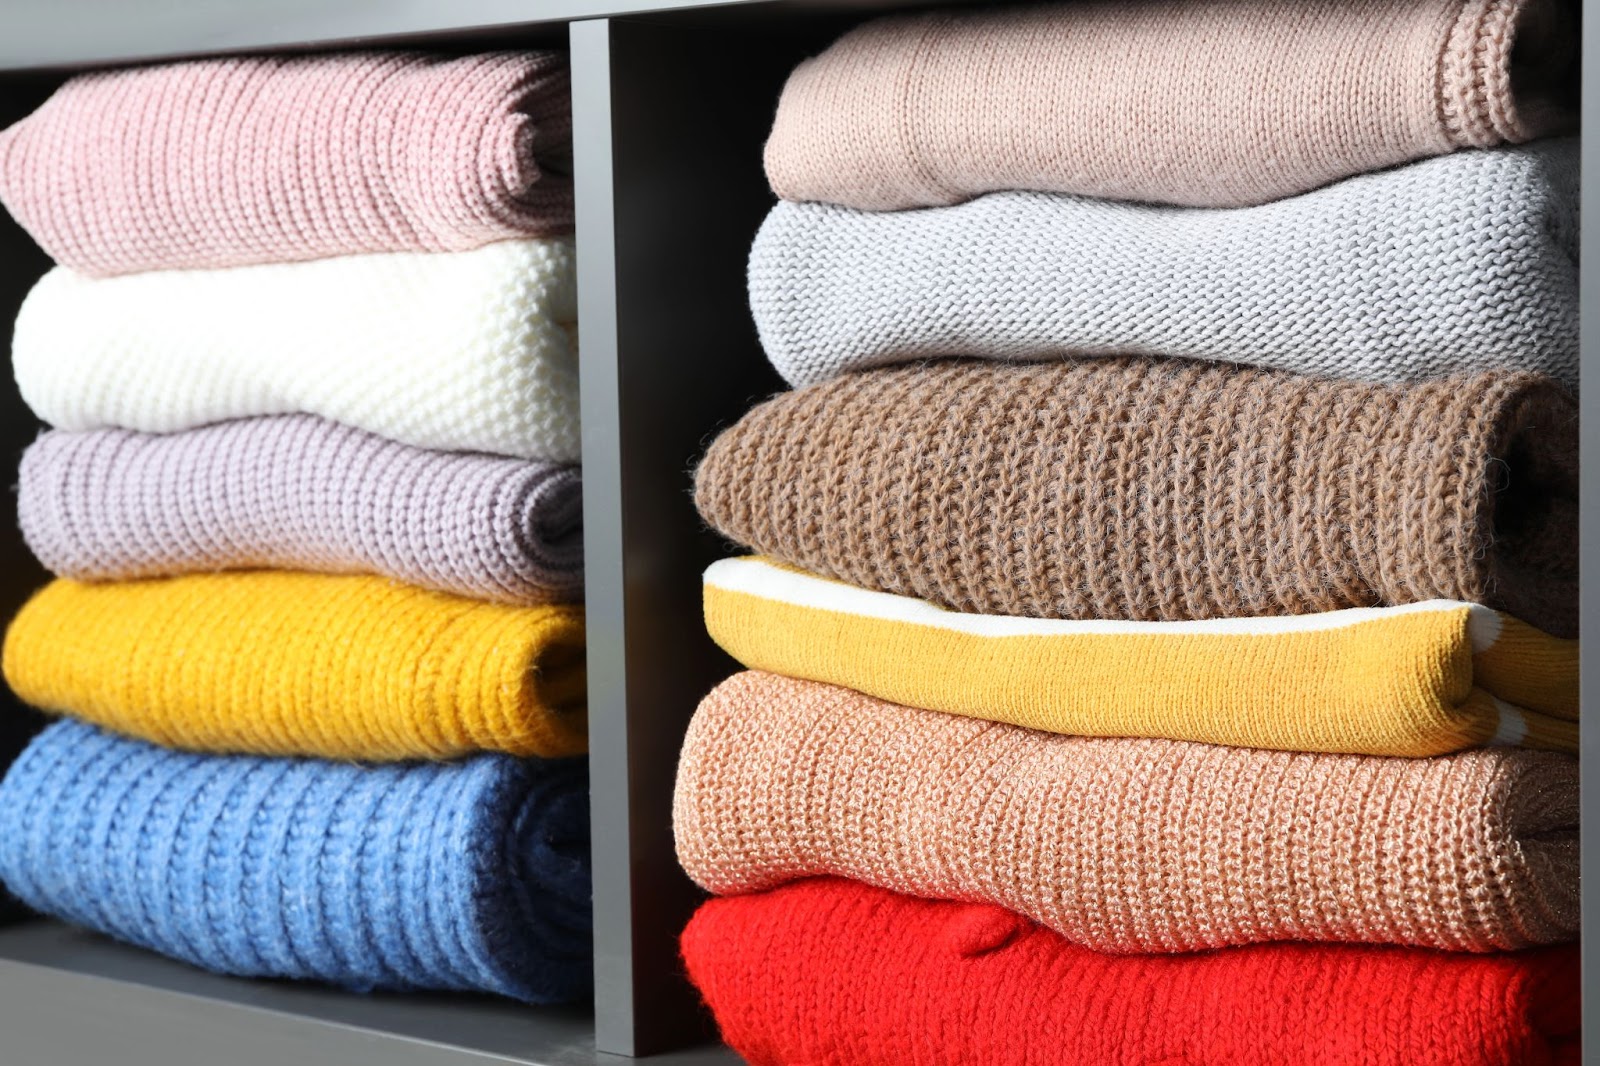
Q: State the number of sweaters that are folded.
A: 11